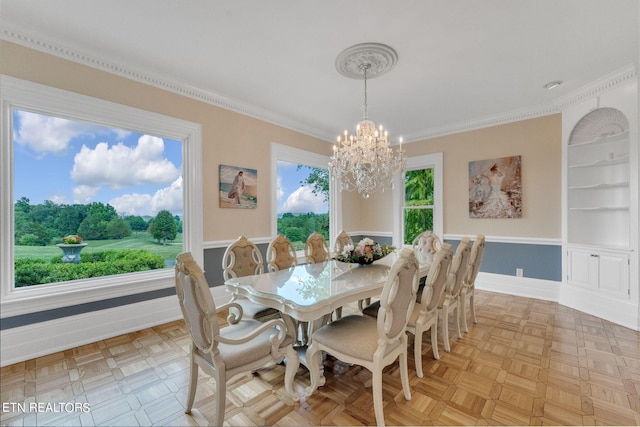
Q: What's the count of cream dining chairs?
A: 10